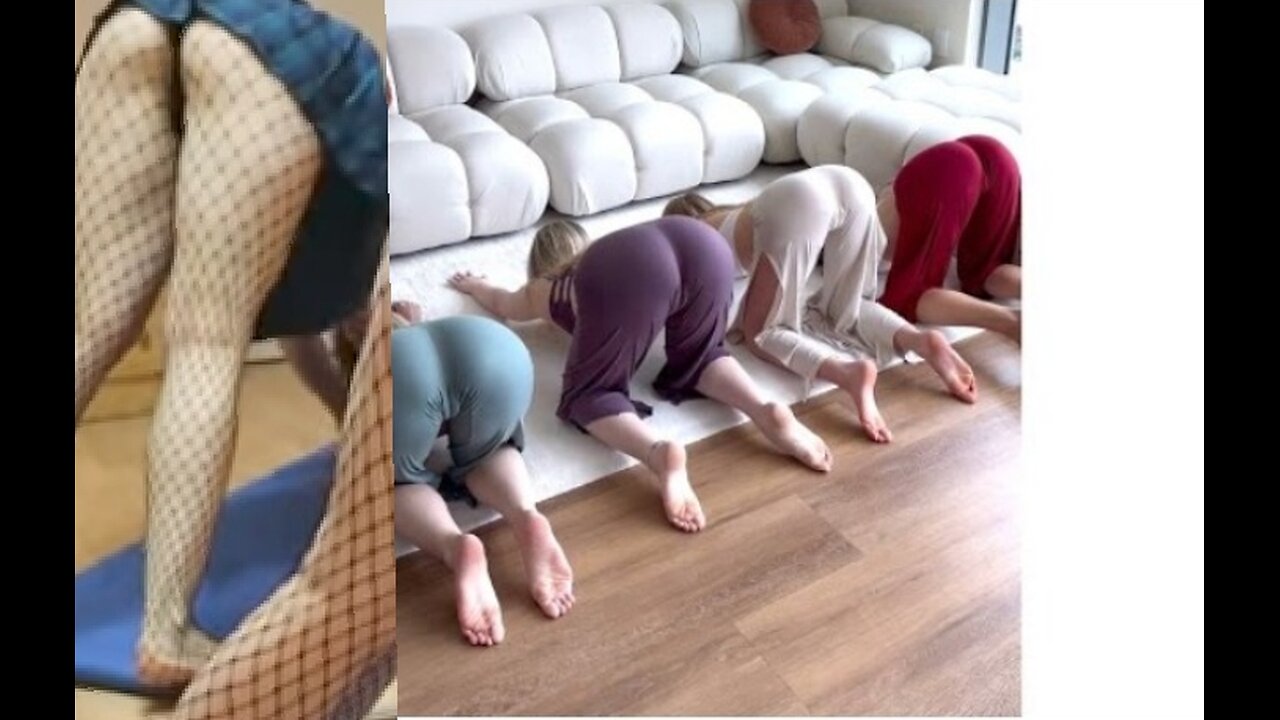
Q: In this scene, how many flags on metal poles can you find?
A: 0